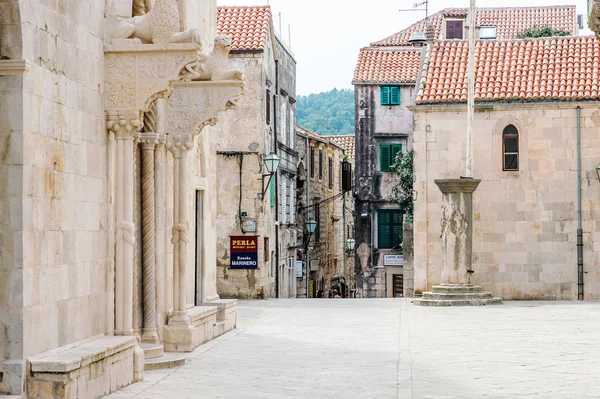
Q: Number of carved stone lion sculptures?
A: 2